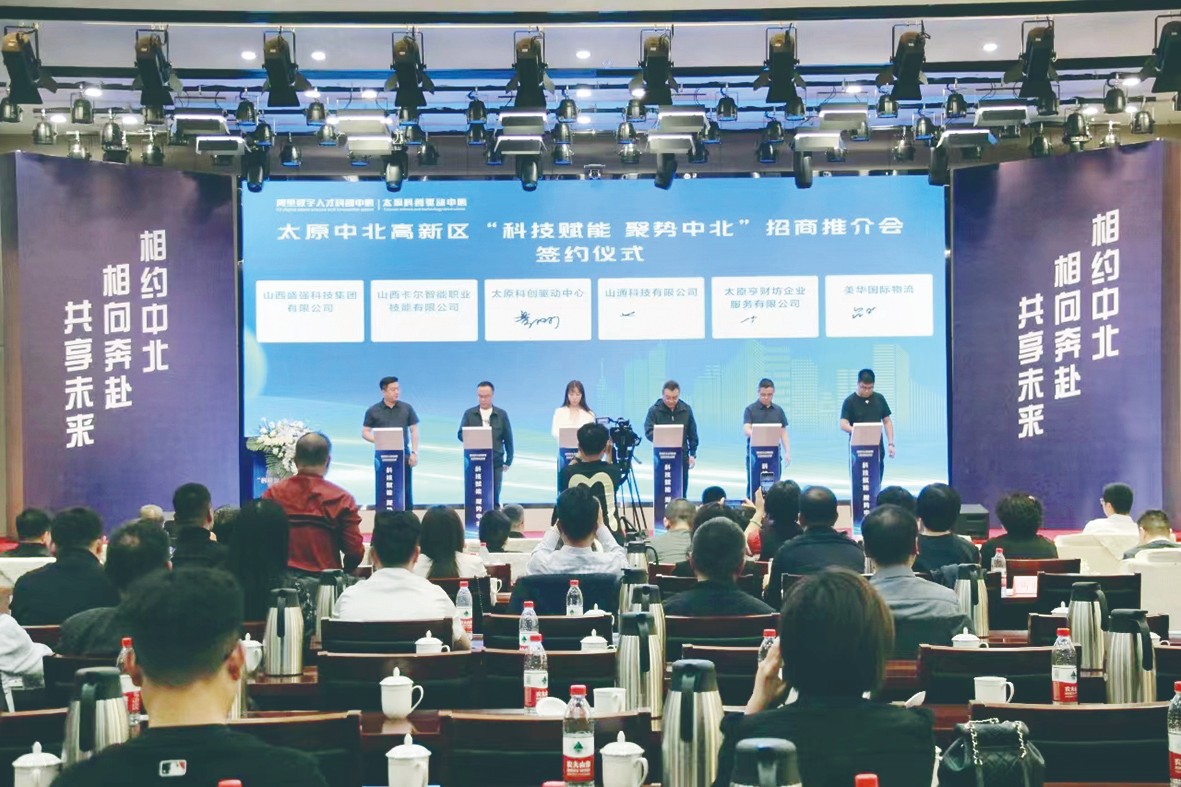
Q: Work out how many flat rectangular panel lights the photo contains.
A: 12